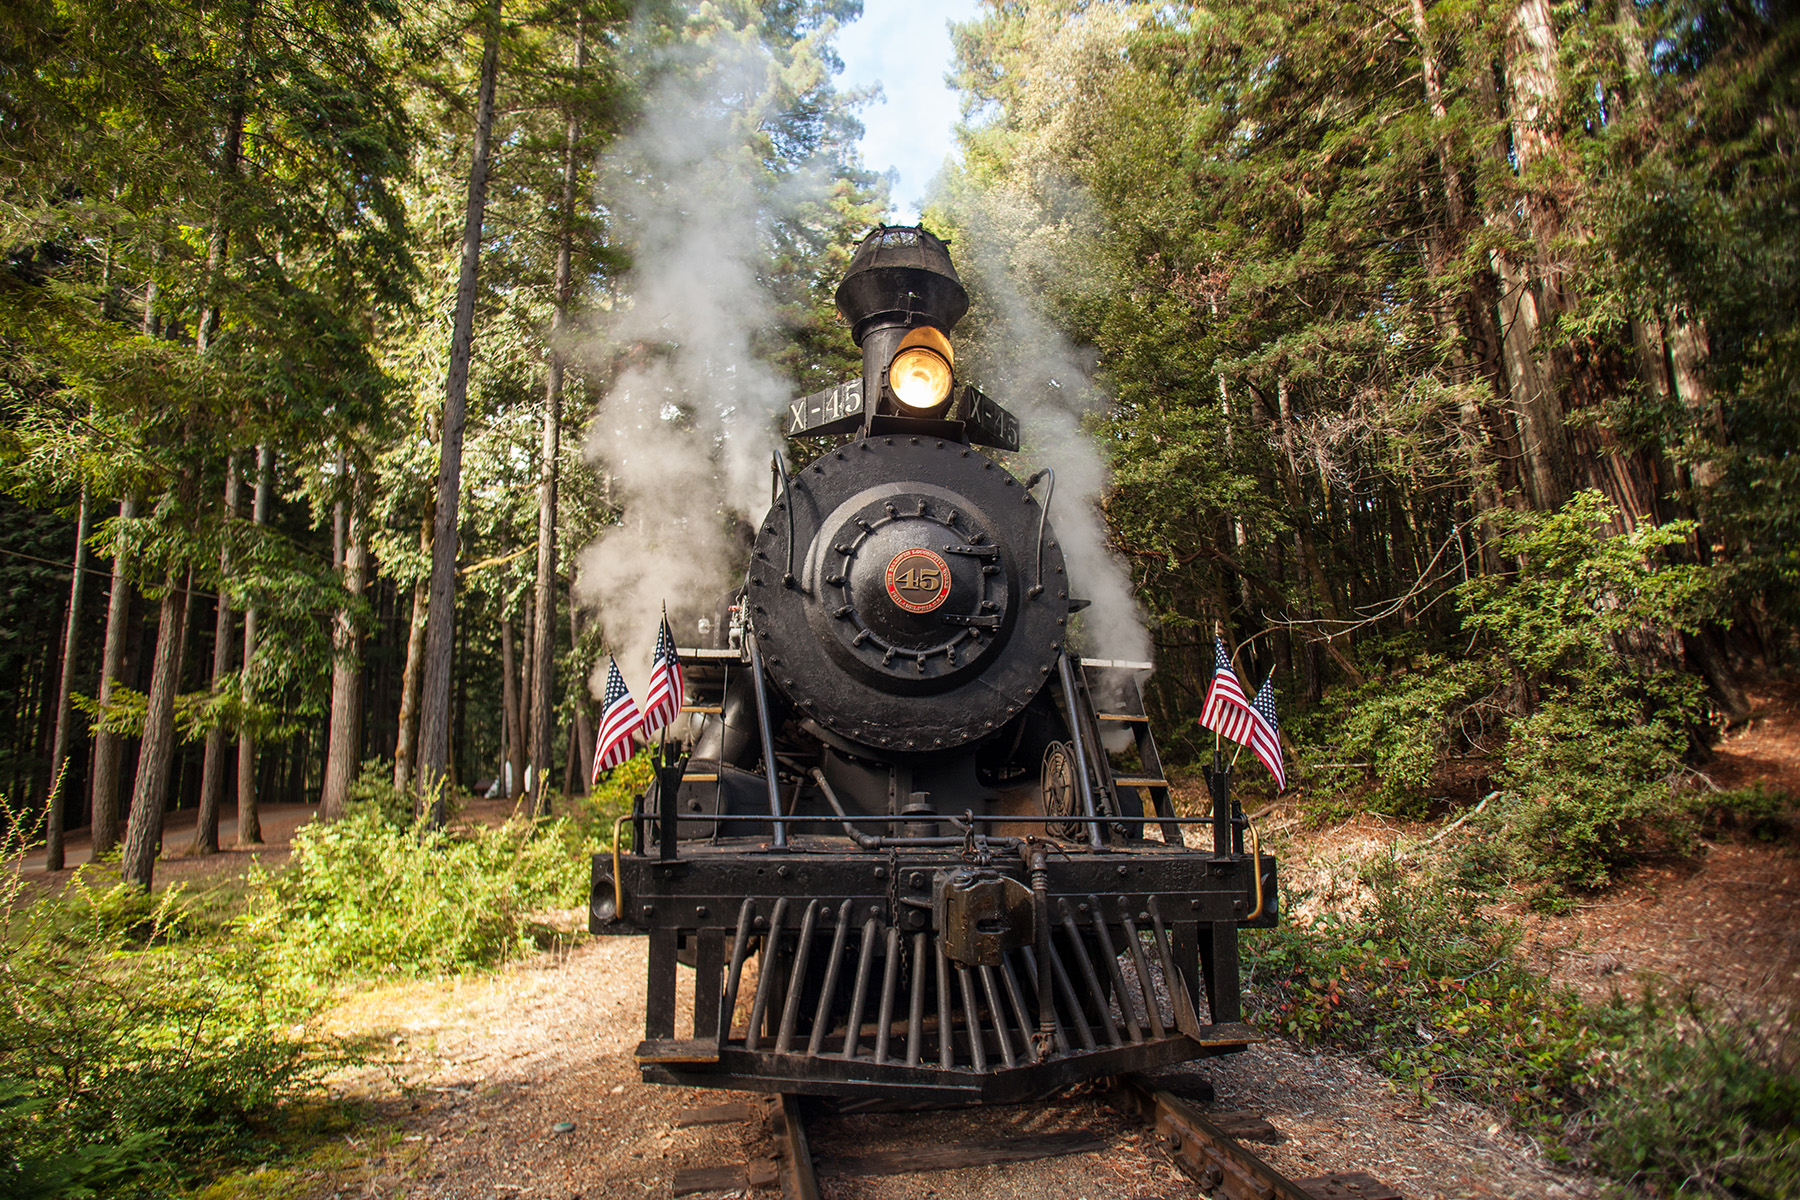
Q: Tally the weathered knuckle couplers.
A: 1